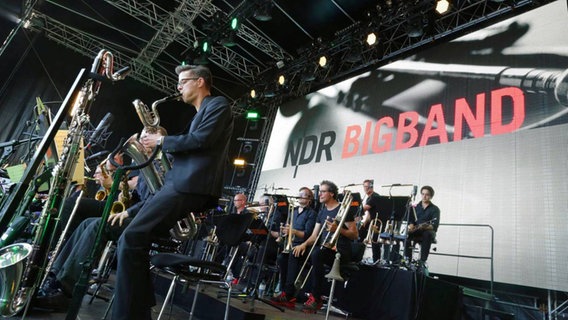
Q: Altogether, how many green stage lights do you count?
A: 4